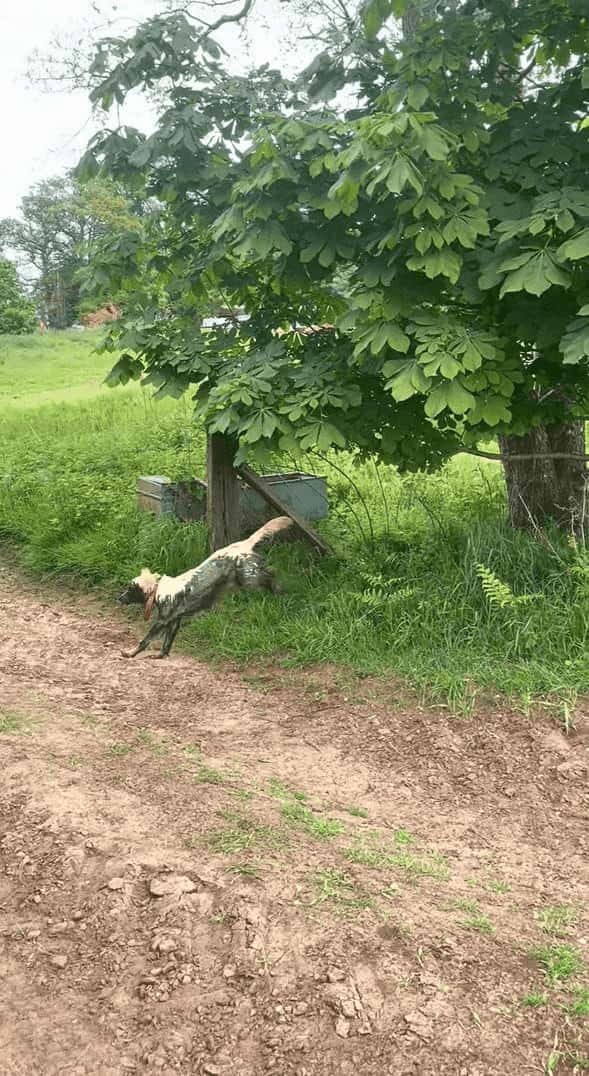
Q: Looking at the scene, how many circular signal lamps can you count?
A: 0